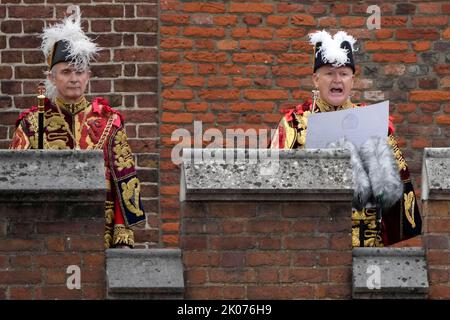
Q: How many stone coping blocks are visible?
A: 5